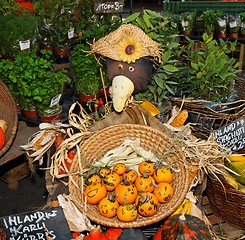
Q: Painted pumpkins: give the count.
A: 14